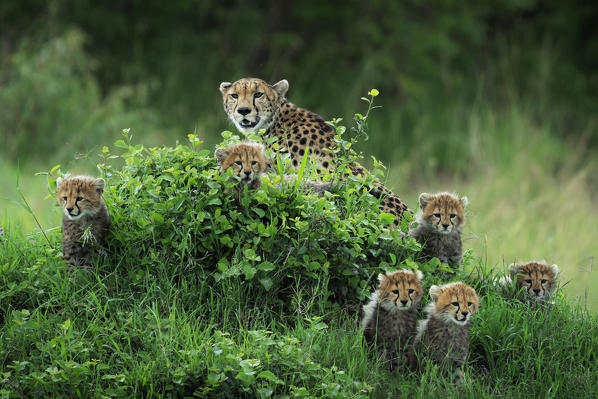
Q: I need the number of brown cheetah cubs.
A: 6